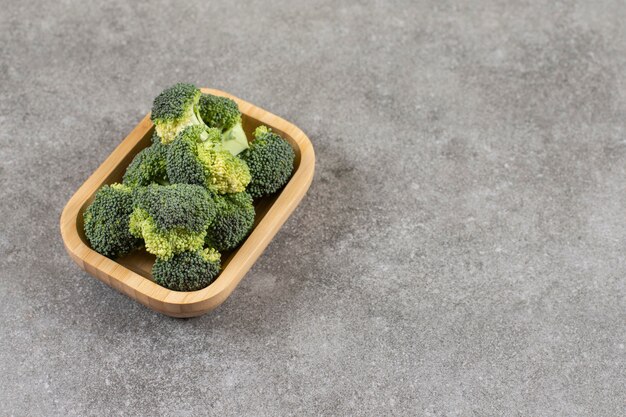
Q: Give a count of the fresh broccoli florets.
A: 9